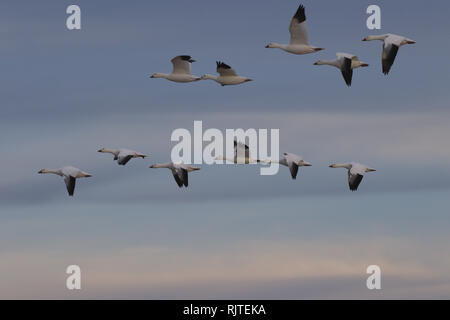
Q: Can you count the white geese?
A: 11